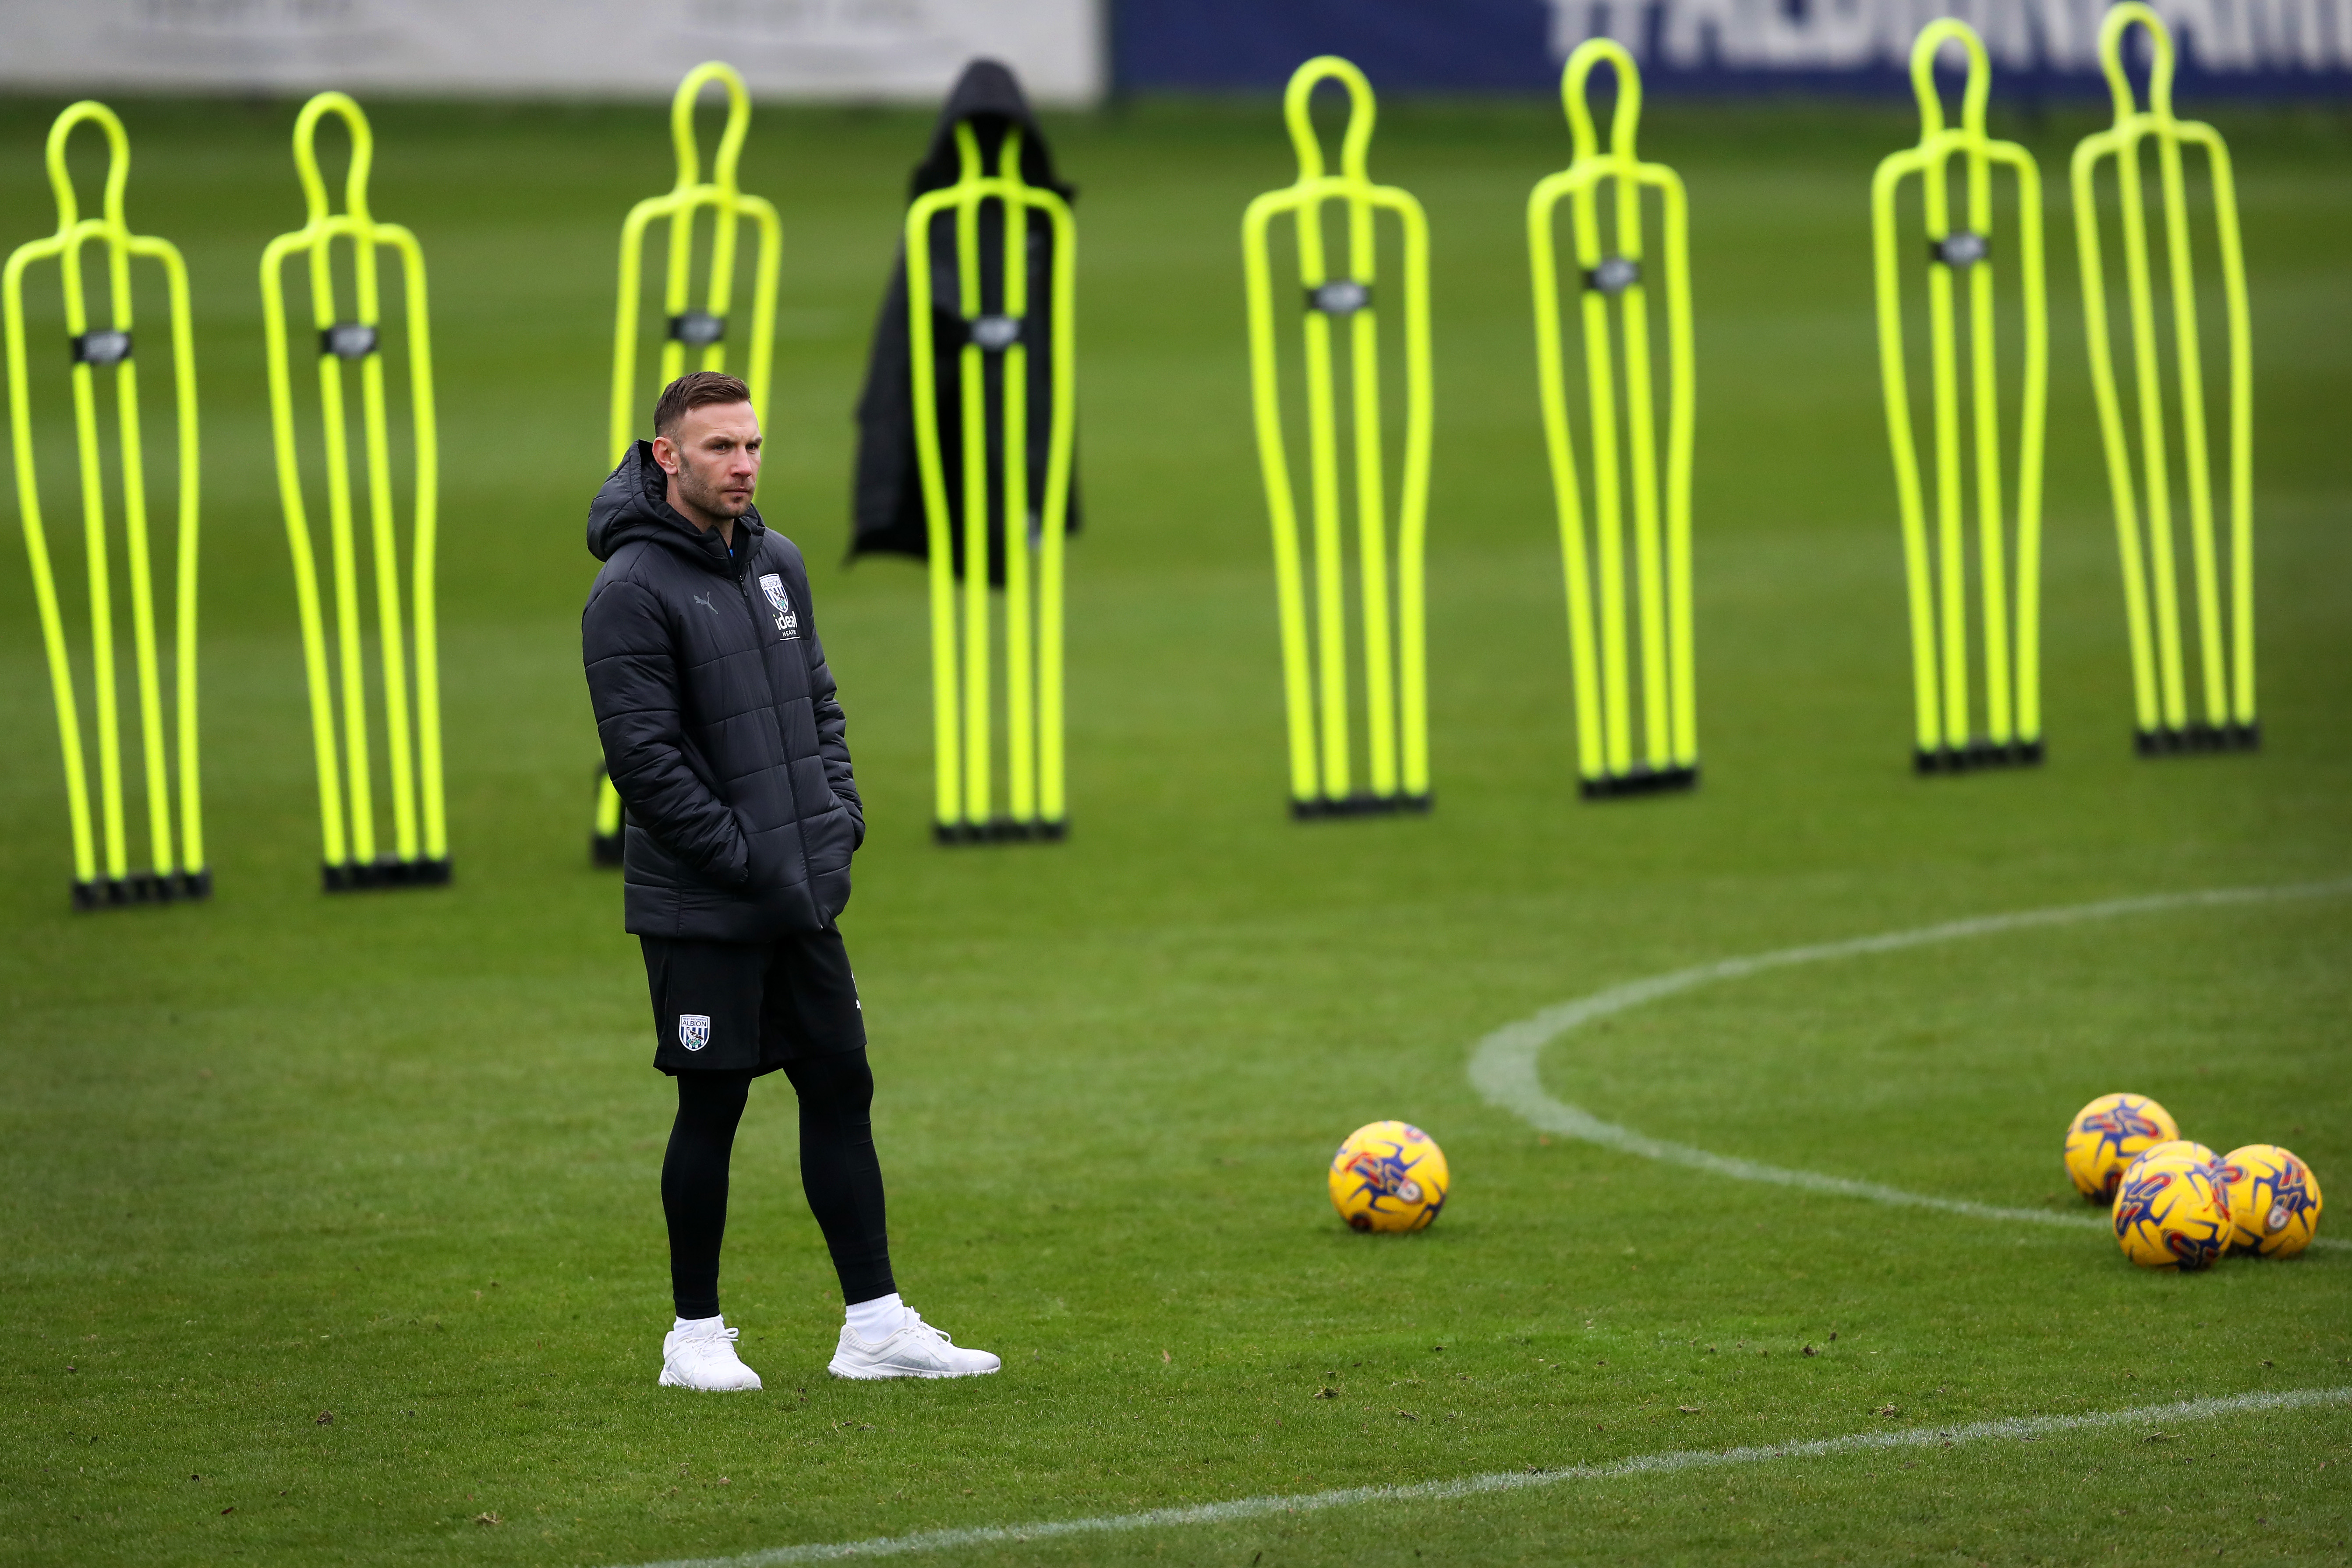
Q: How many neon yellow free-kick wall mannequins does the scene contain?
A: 8